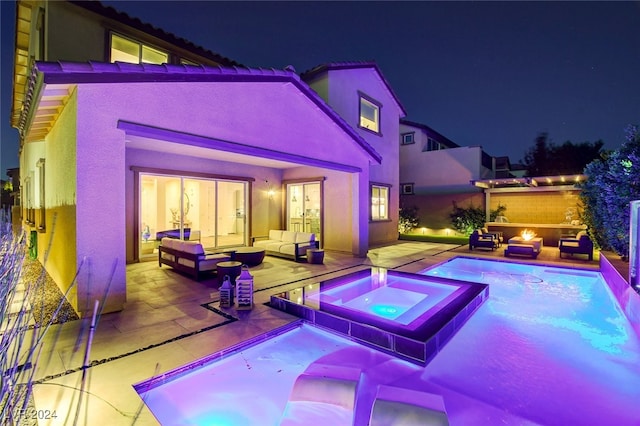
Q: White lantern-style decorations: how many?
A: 2